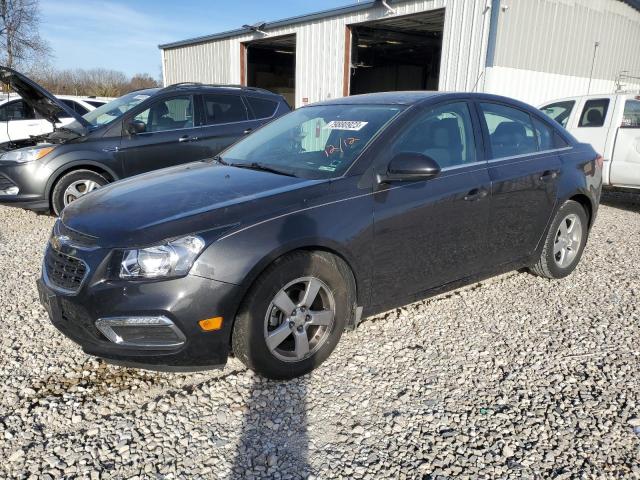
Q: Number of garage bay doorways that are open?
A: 2